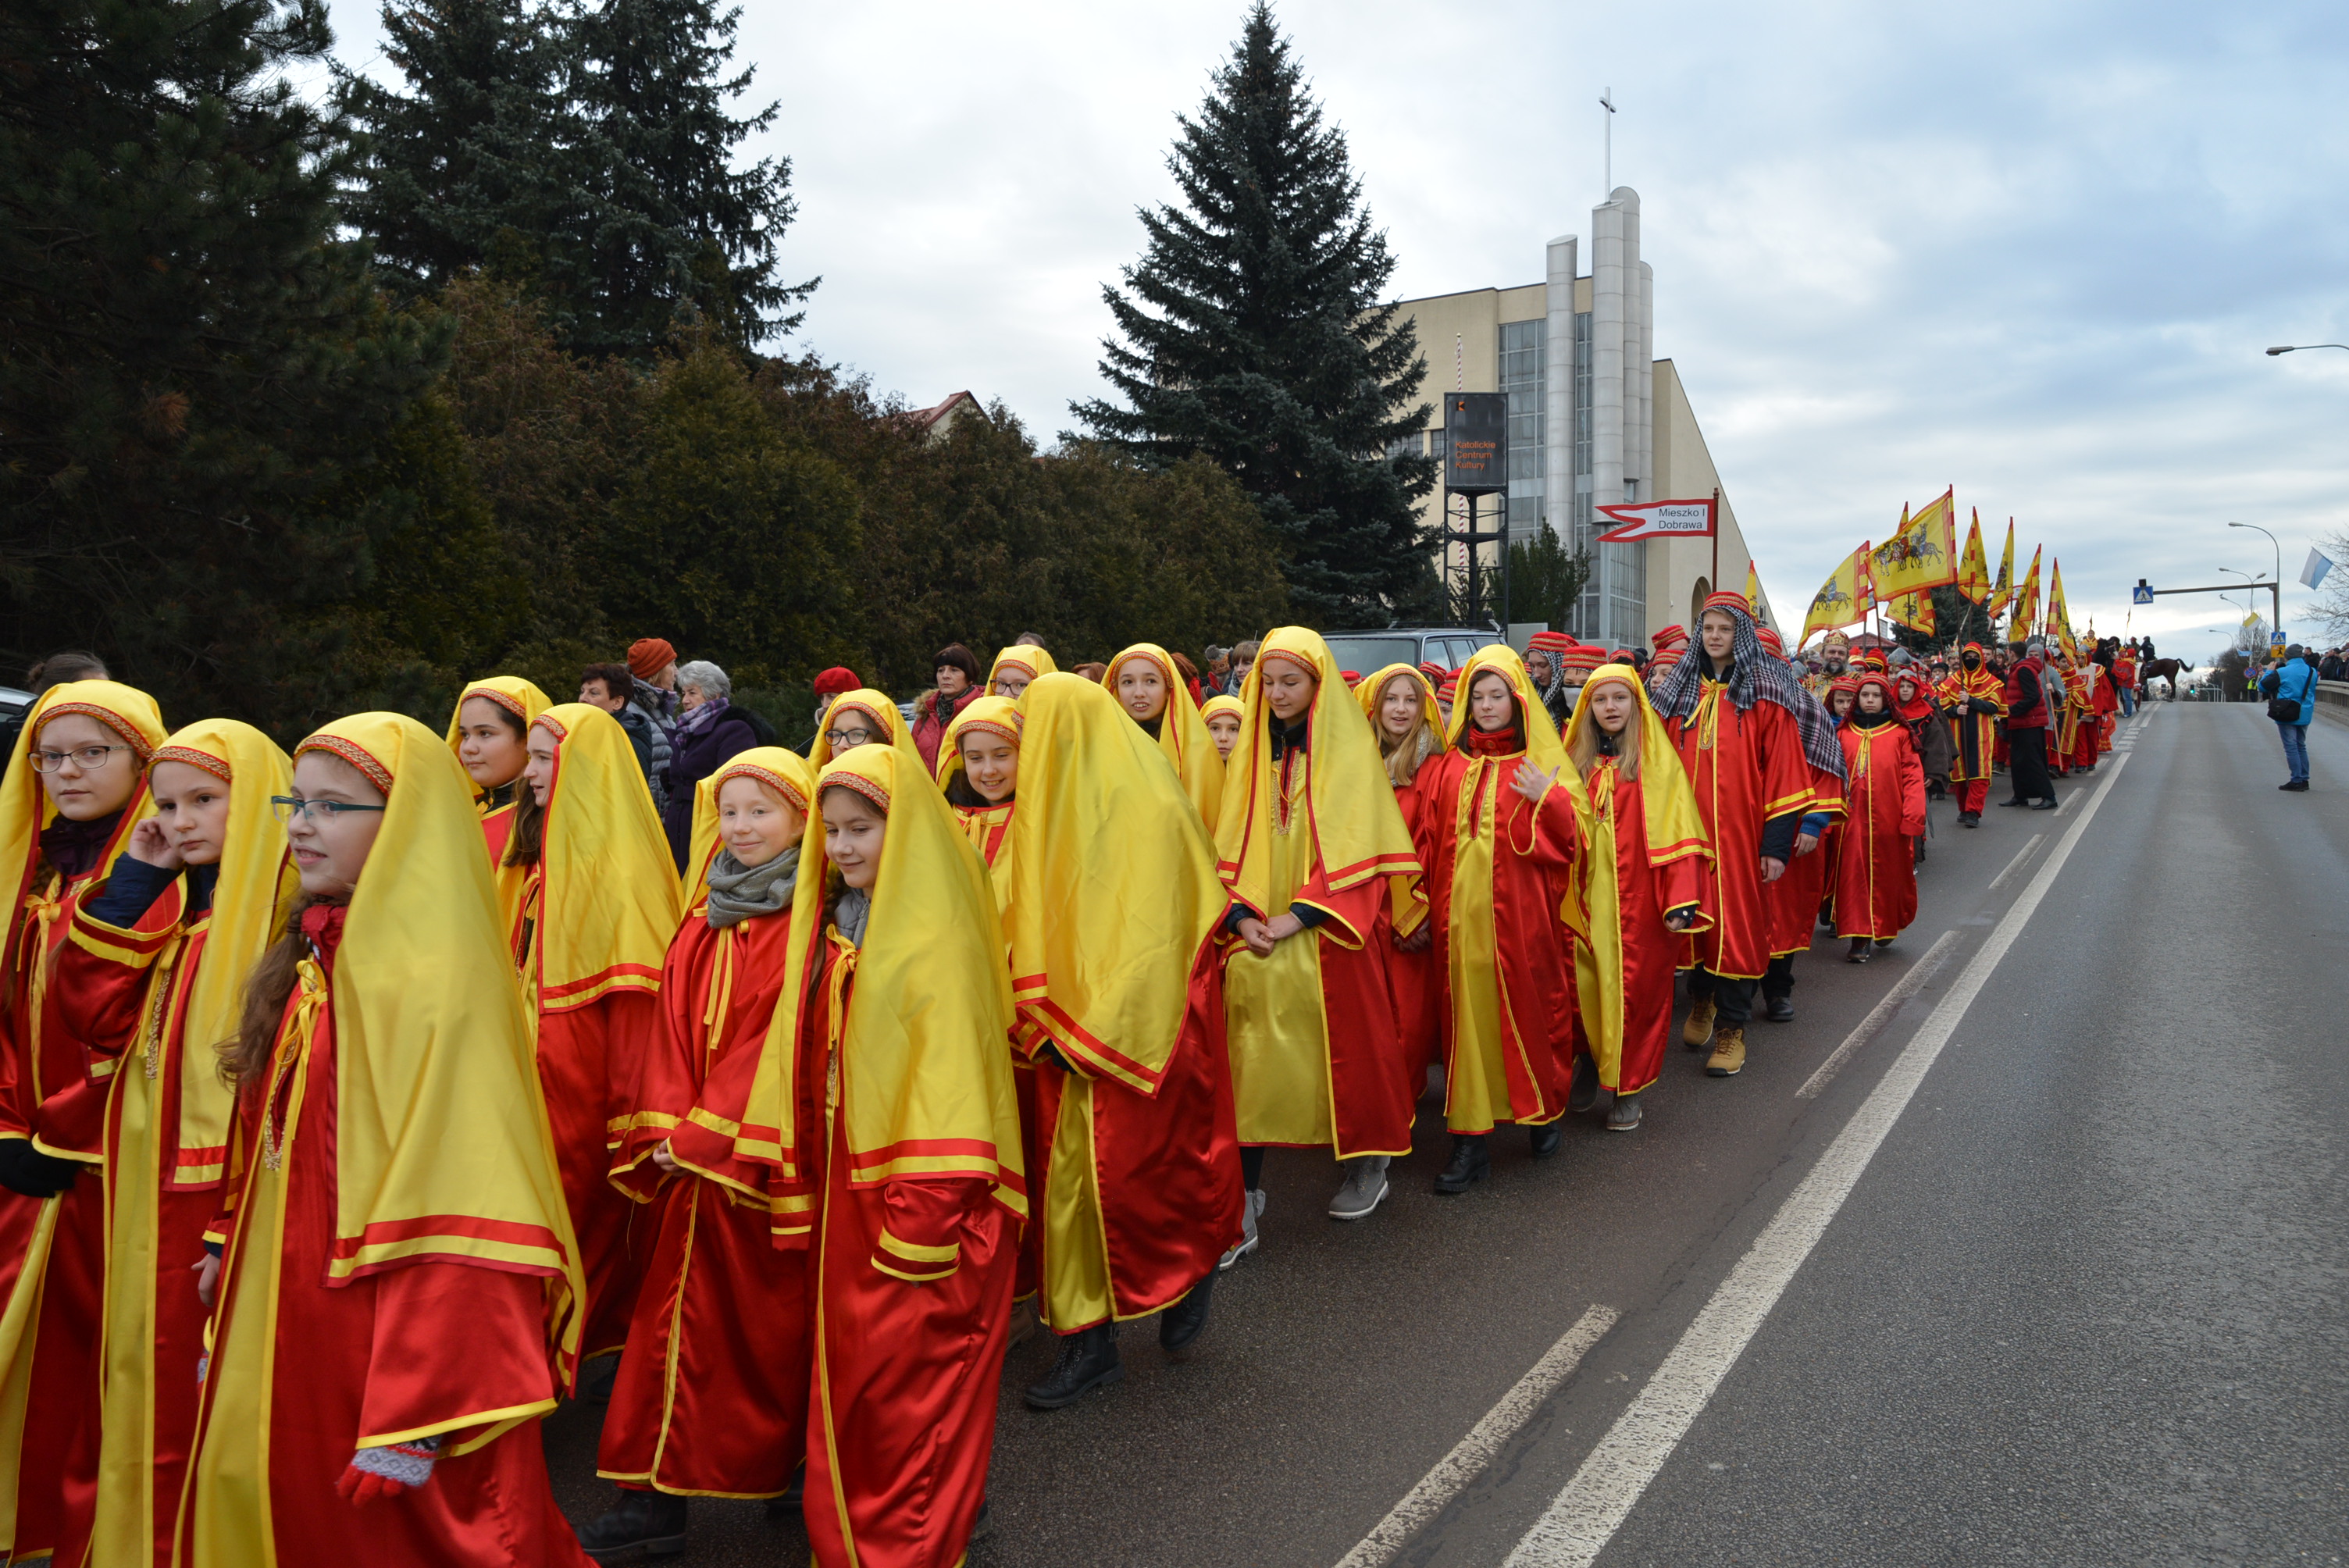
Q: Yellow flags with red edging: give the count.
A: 9